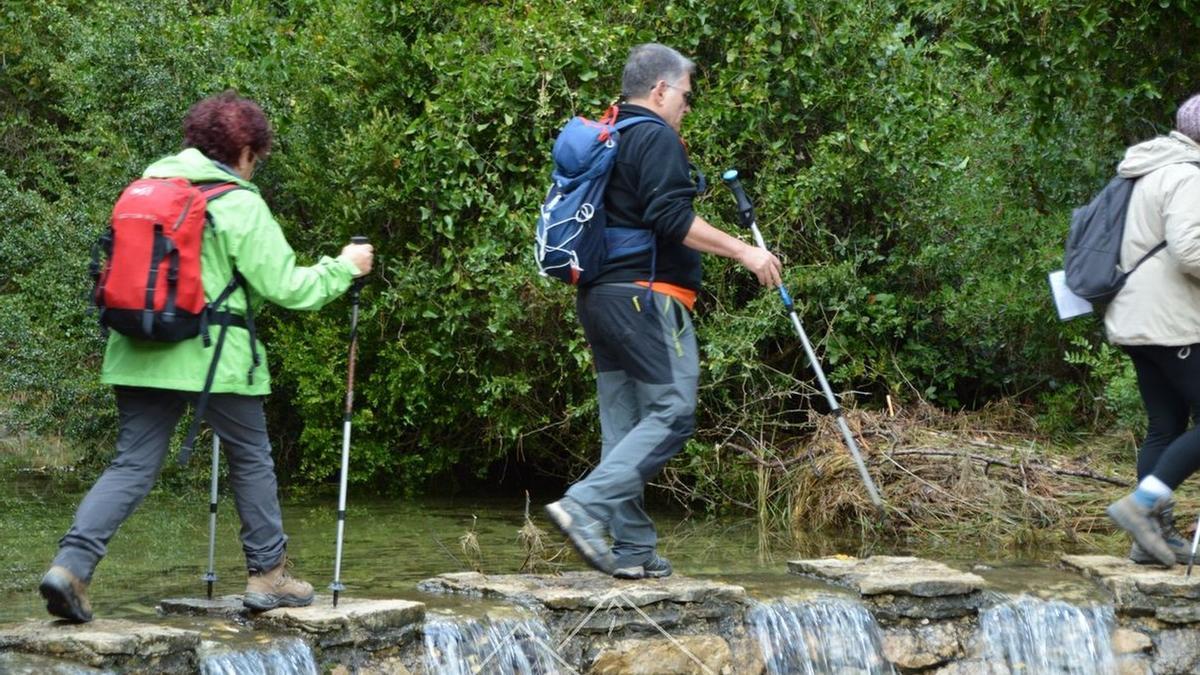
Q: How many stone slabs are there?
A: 5